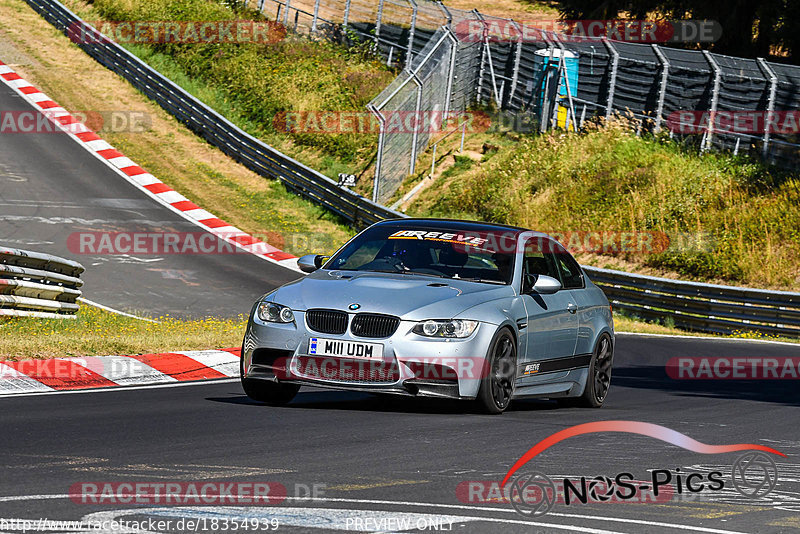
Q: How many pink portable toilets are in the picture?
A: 0